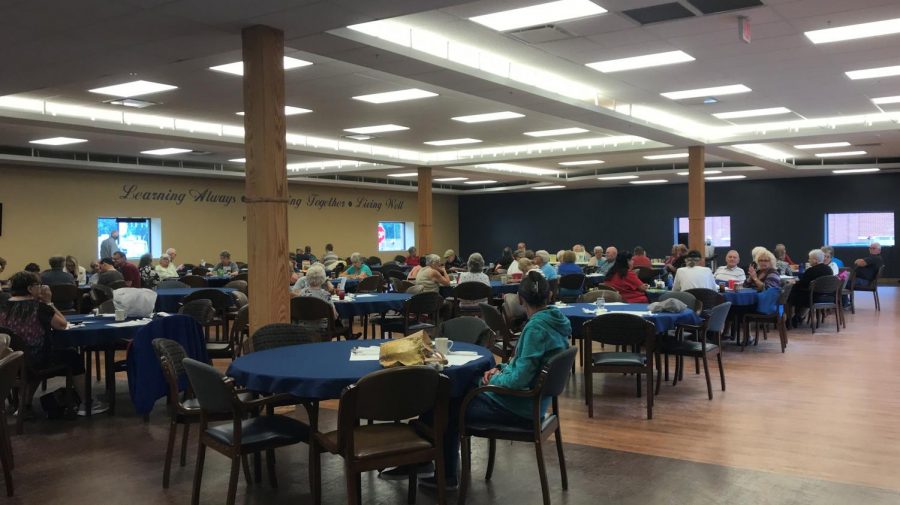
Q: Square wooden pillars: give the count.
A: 3